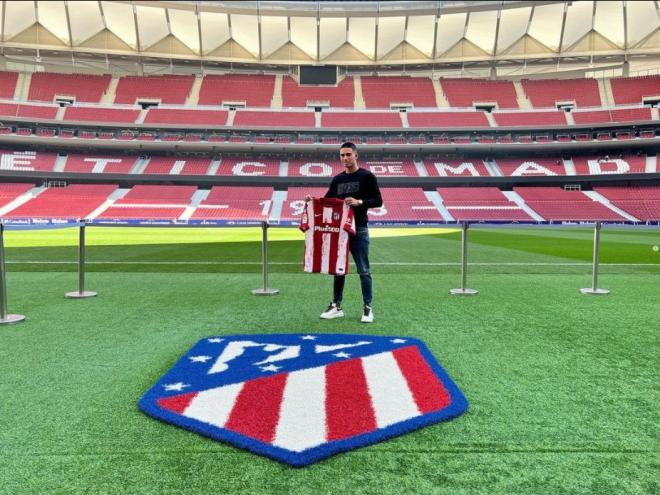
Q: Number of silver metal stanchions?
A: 5